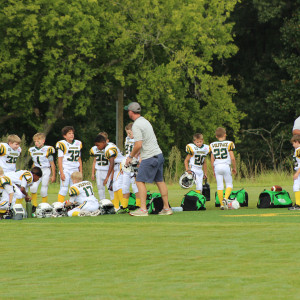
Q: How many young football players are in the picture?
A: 12